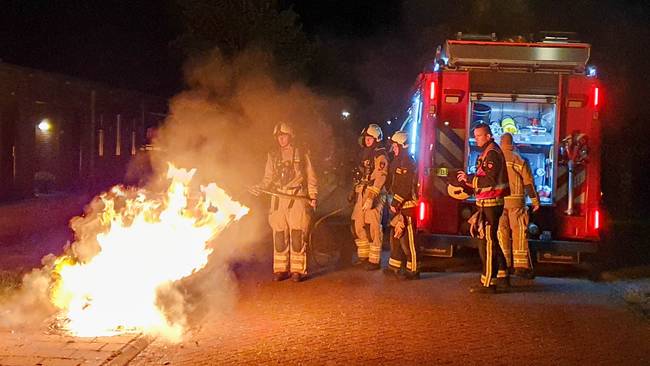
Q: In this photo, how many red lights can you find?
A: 4